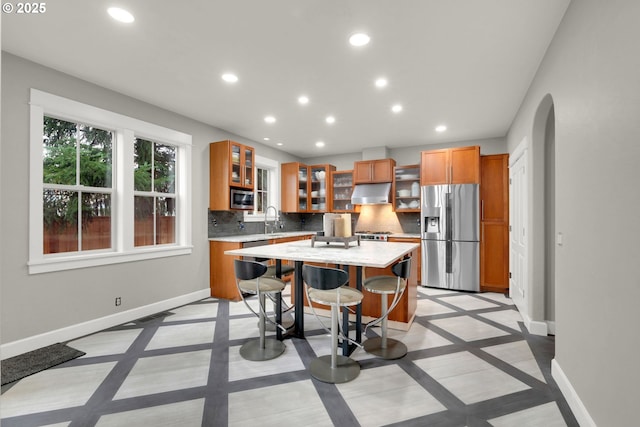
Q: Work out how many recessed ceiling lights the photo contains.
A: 12